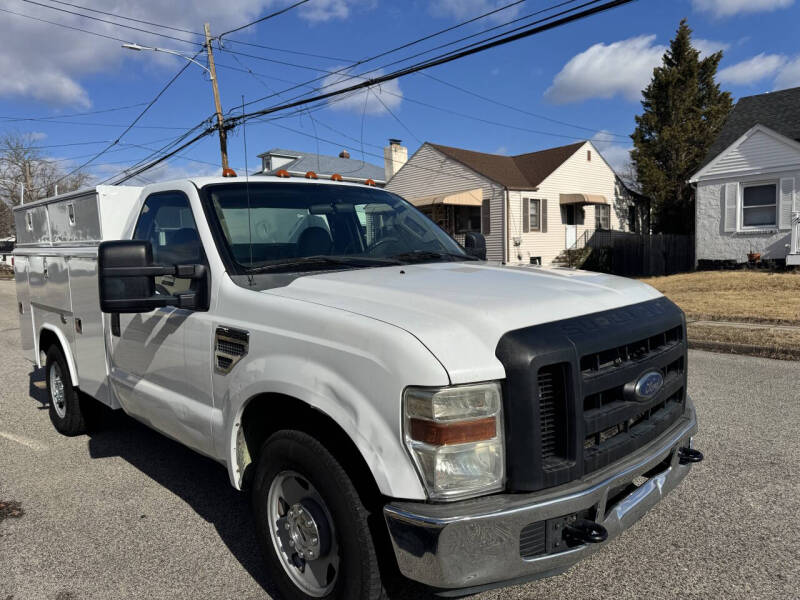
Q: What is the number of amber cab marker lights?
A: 5